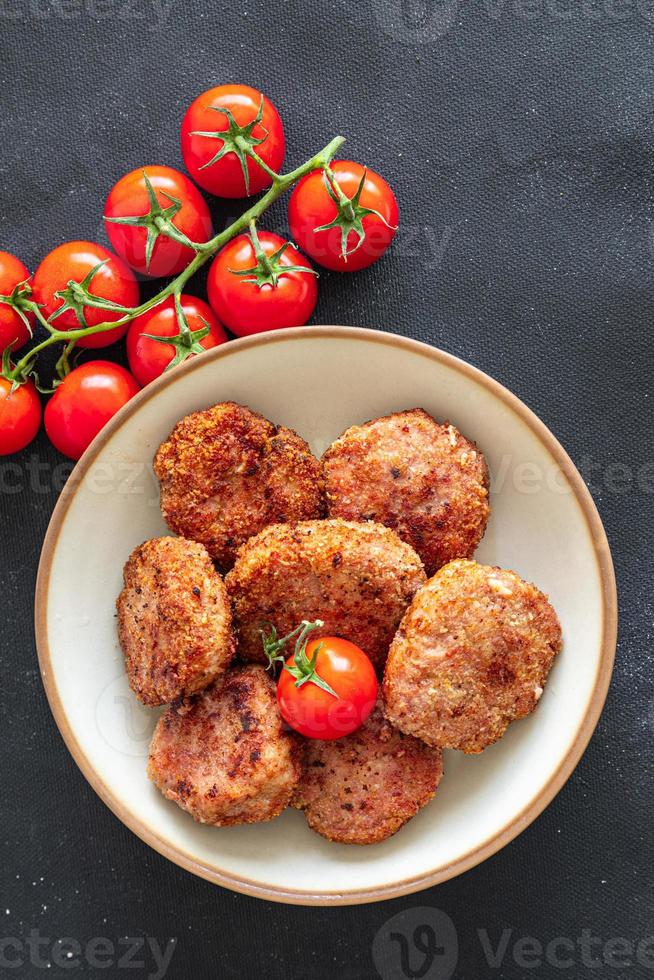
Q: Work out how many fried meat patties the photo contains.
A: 7